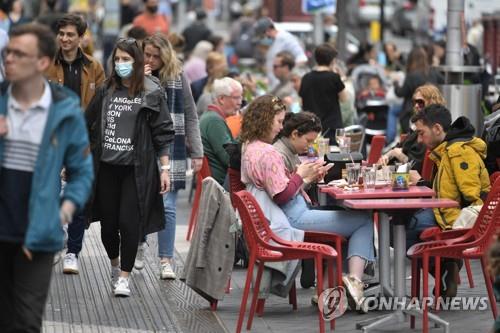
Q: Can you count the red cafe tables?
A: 2